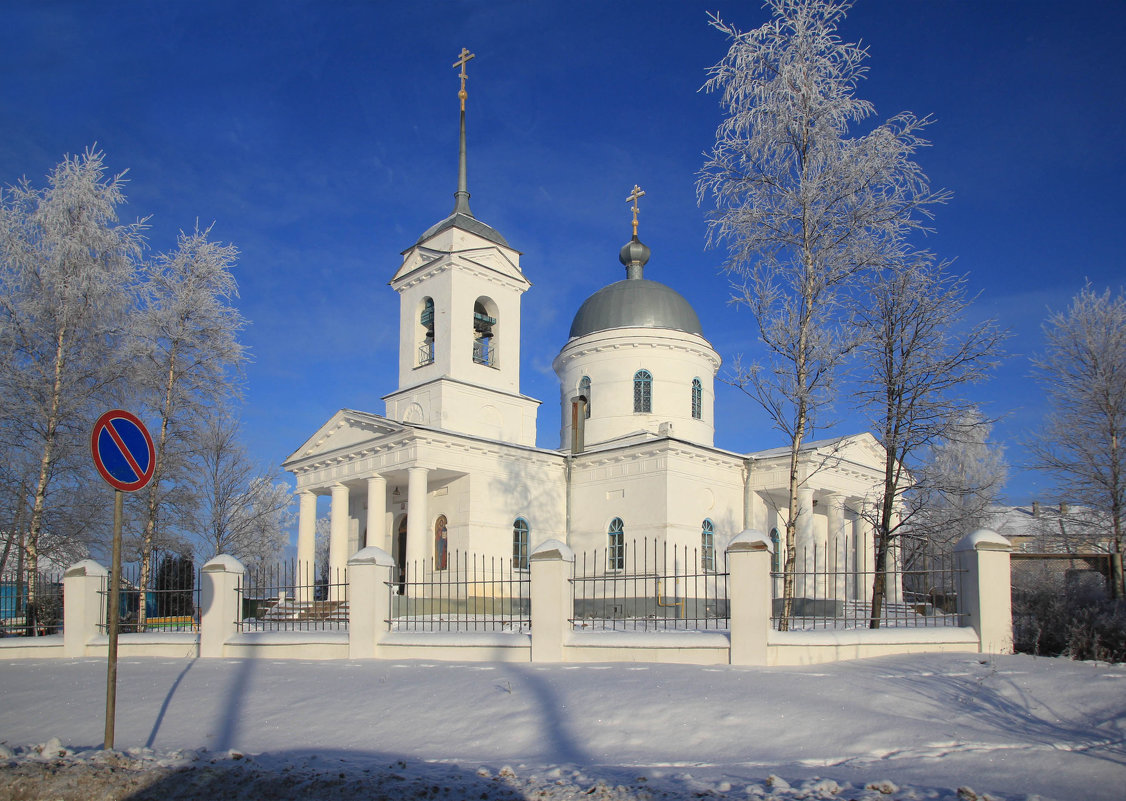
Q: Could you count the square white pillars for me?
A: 6